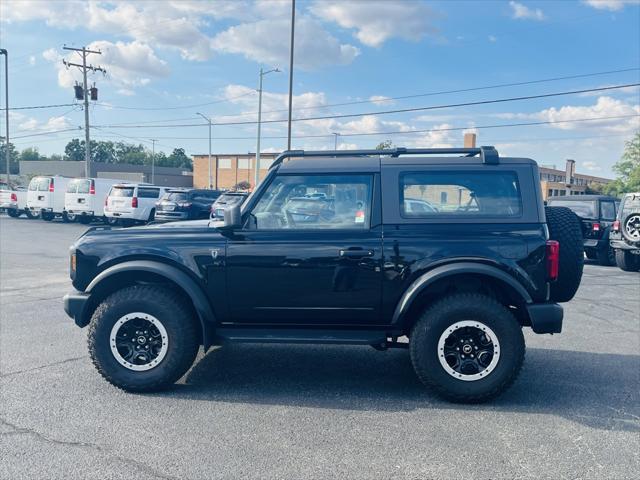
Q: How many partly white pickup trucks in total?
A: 1